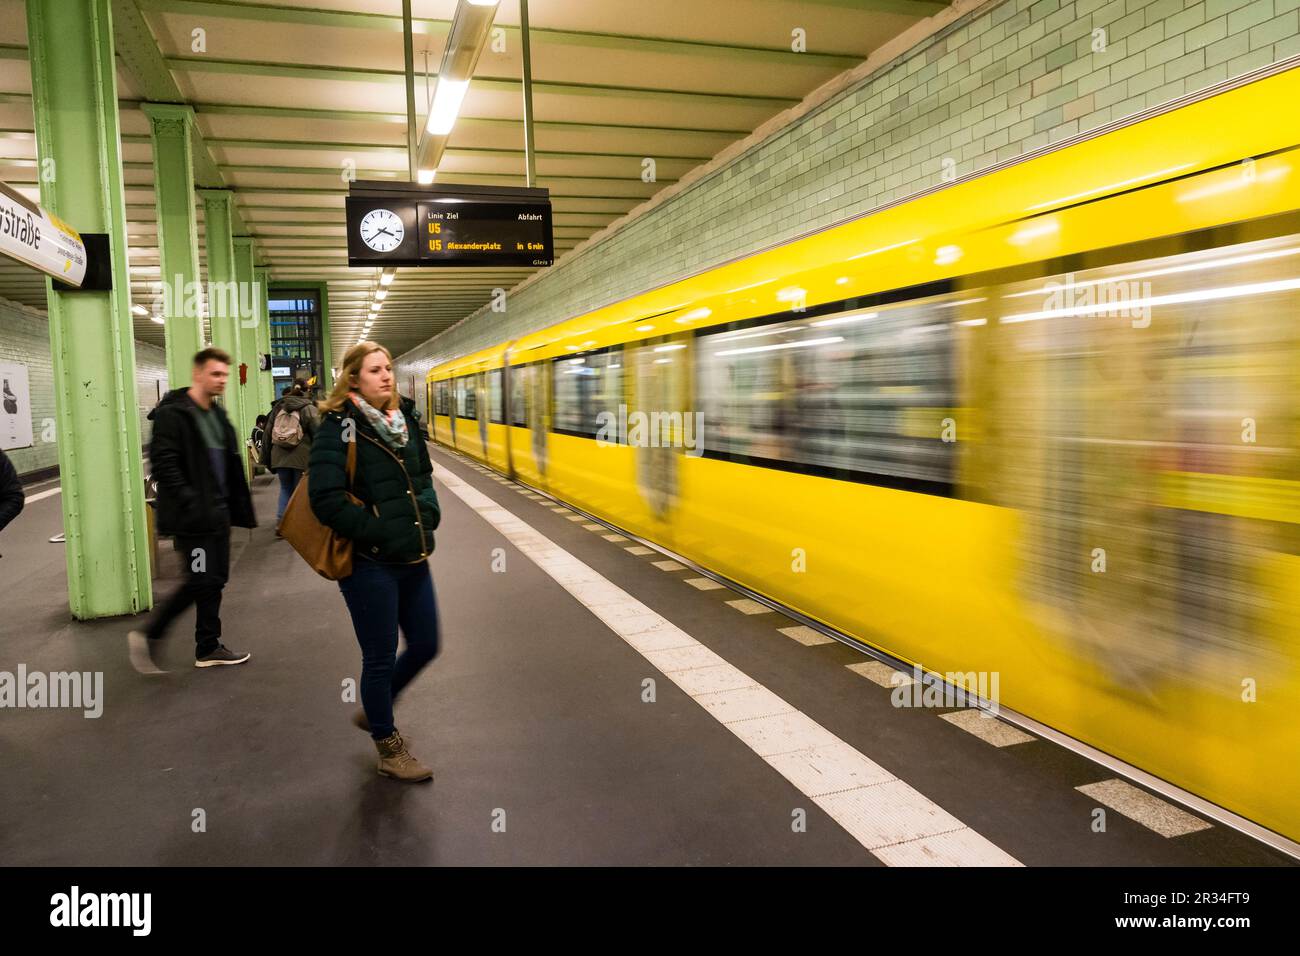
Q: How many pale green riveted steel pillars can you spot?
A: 5